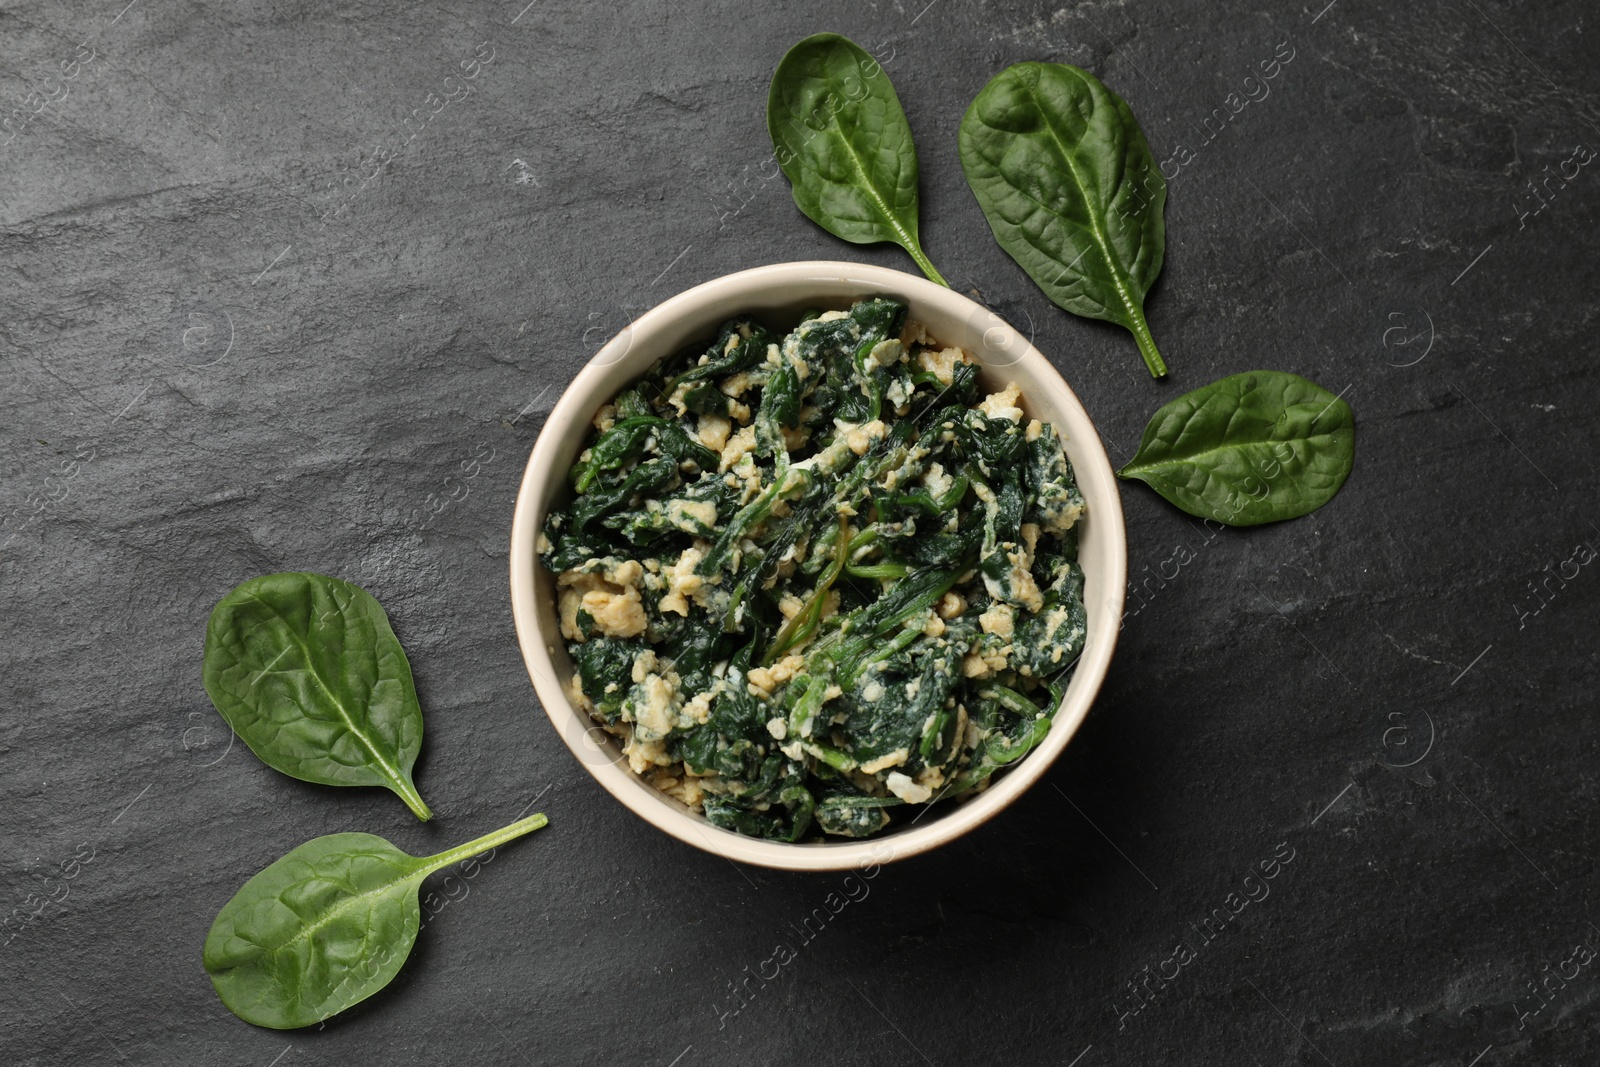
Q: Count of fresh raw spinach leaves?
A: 5